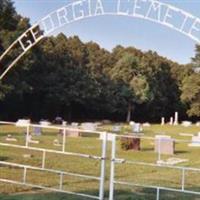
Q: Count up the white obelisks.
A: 3